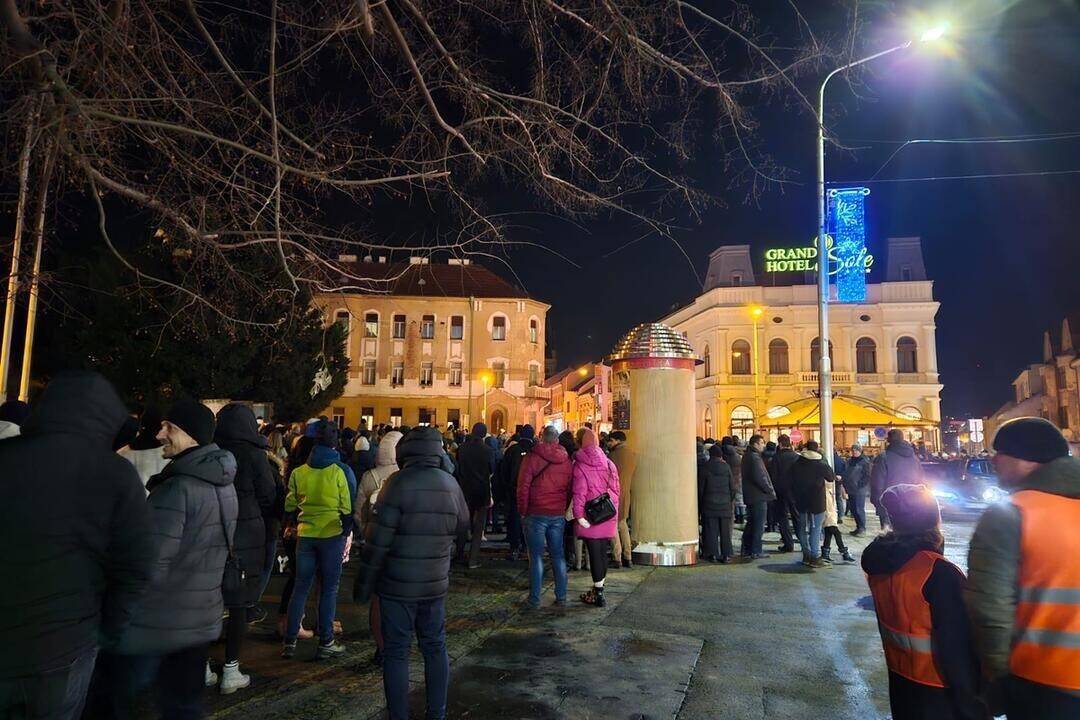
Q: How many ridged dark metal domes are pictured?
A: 1